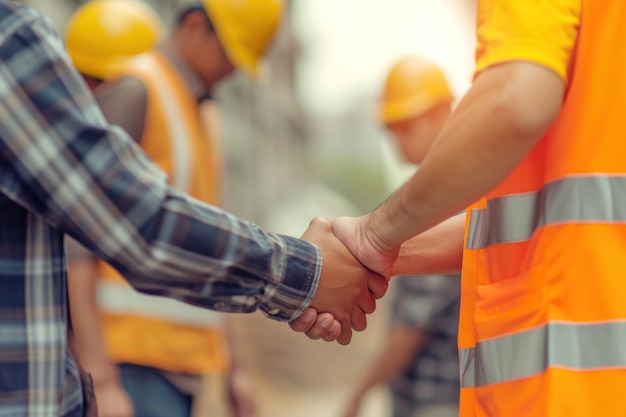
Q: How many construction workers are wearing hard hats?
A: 3